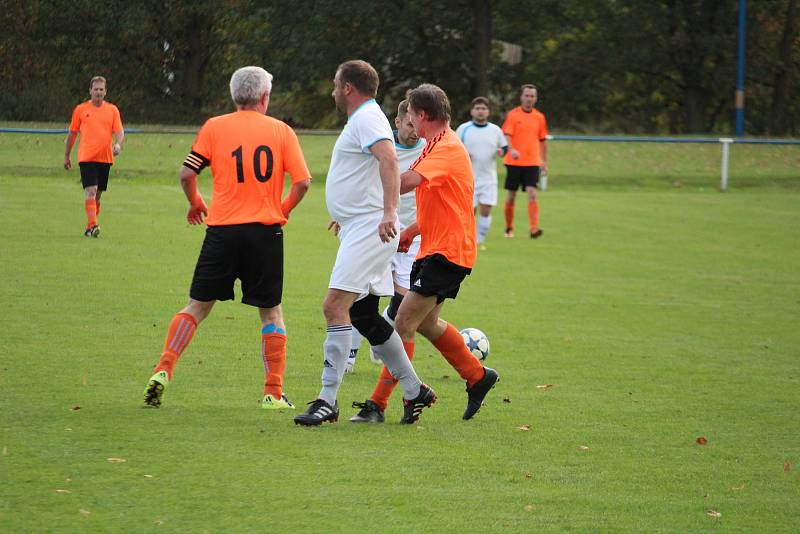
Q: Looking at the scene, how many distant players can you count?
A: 3